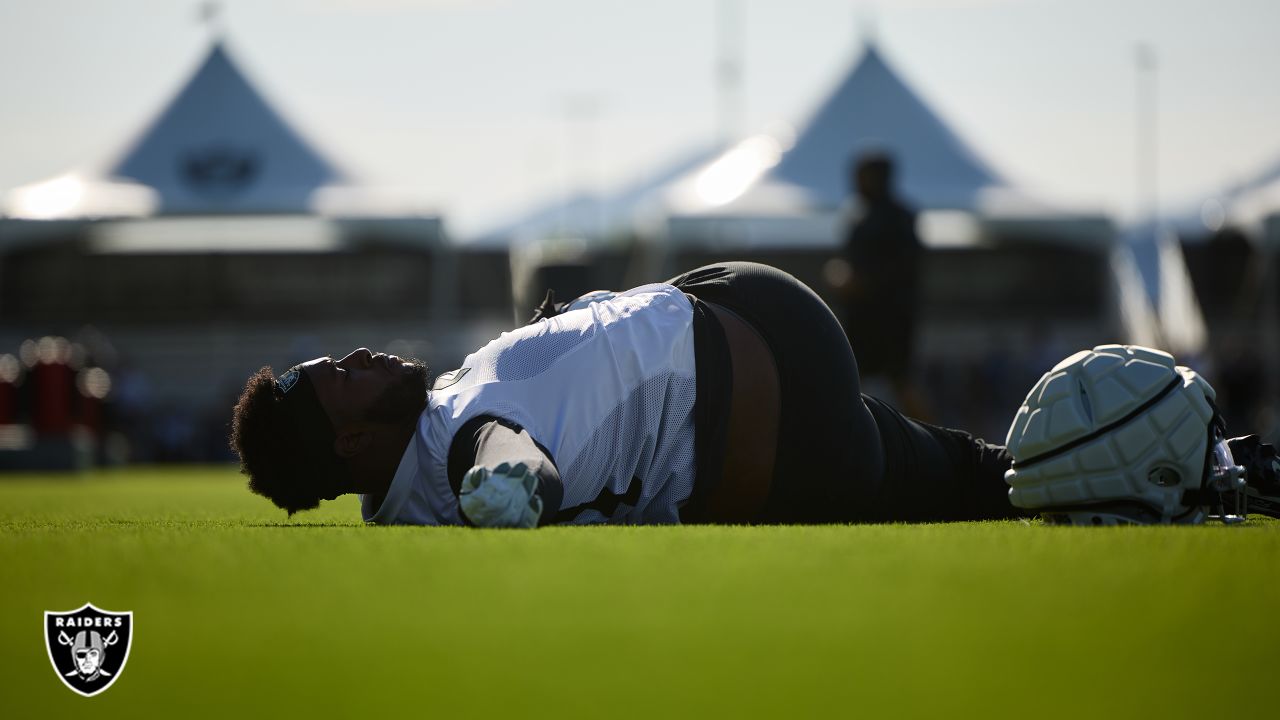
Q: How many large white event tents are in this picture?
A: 2